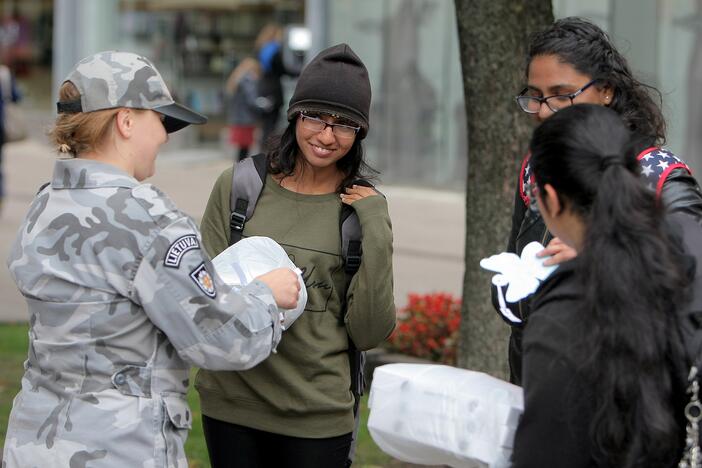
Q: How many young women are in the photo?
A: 4